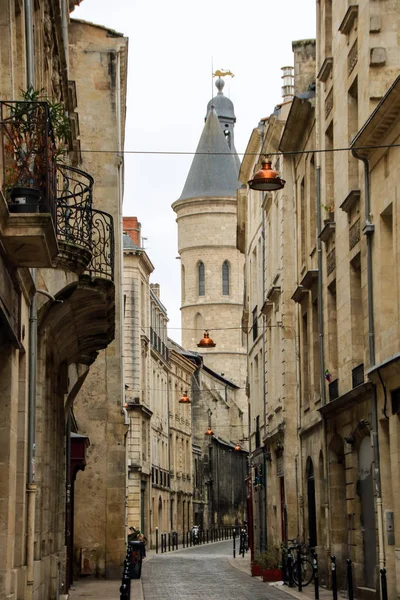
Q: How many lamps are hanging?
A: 5